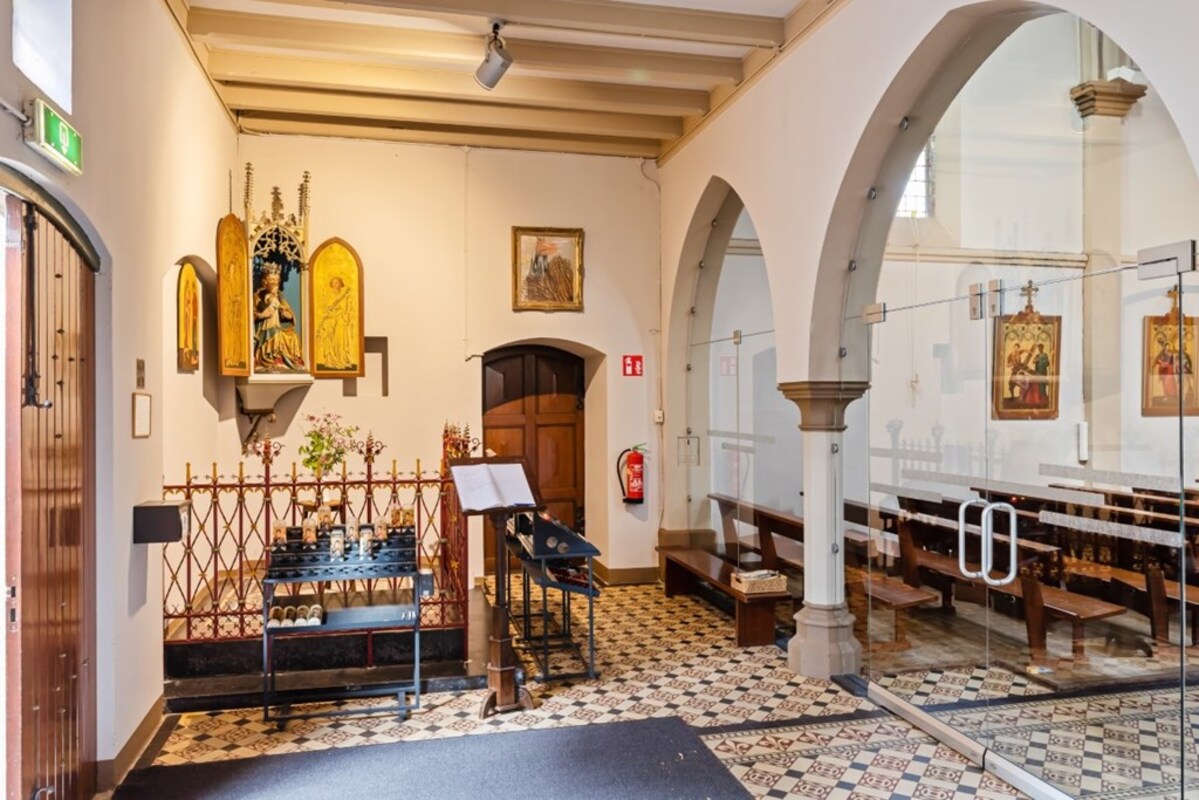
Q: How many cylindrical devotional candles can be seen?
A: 13